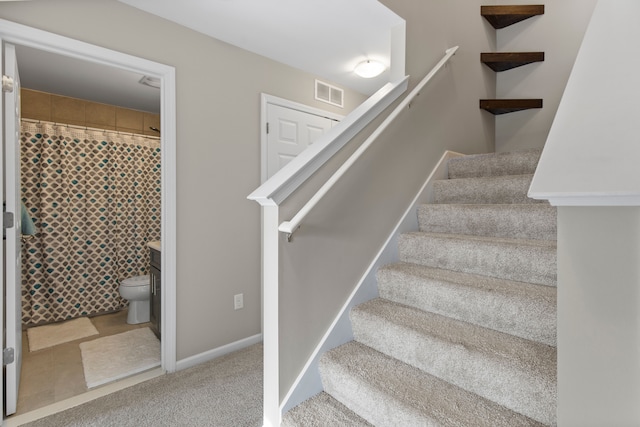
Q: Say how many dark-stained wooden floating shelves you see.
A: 3